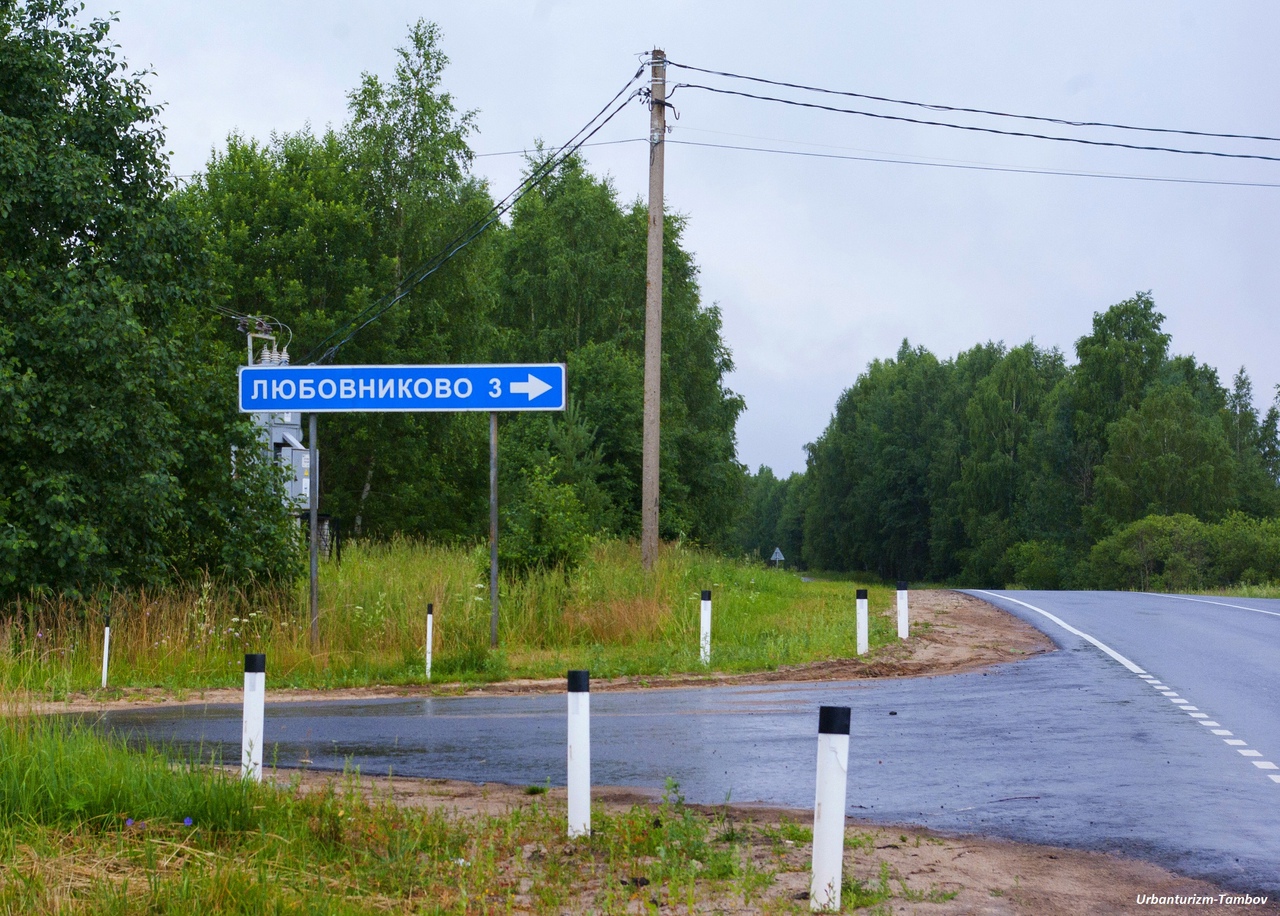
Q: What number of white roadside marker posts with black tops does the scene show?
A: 8